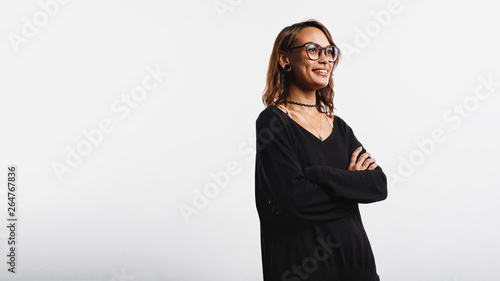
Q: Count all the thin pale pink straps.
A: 2